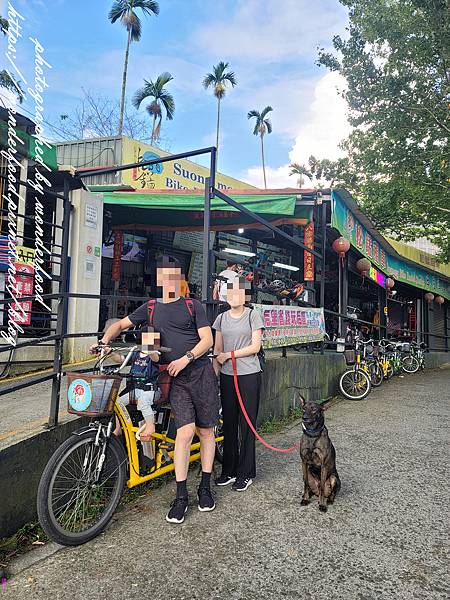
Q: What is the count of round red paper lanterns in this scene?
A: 5